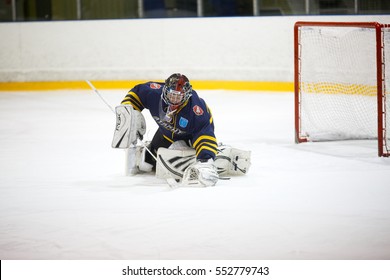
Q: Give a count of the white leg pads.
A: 2